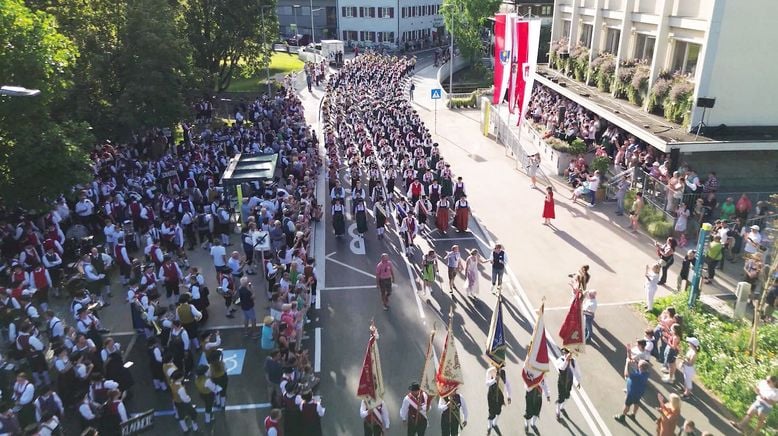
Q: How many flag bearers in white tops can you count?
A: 6